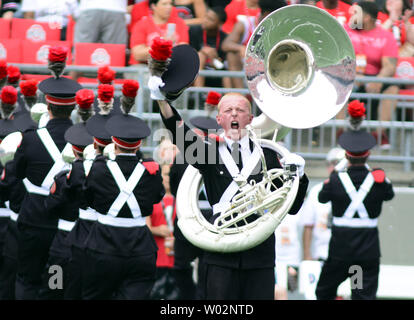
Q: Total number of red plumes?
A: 12